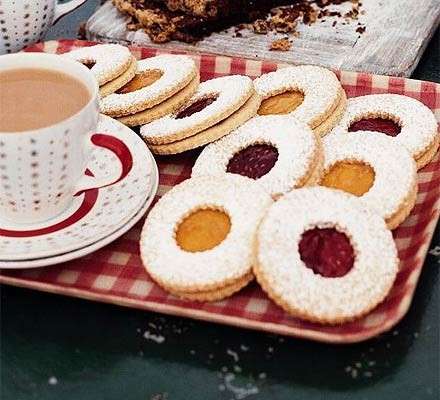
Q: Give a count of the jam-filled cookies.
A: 9